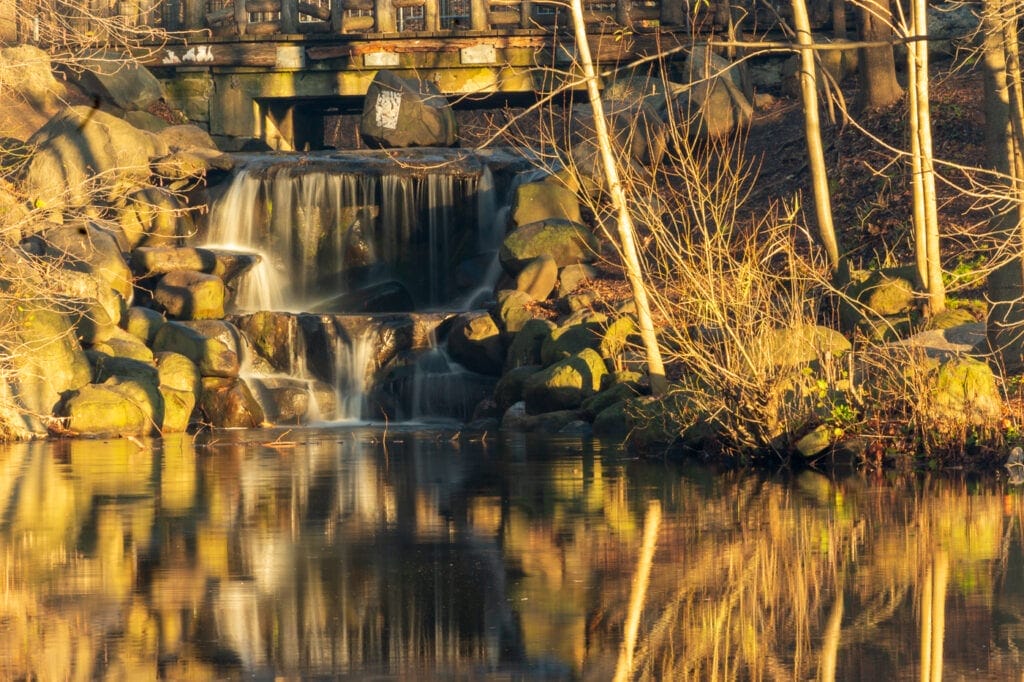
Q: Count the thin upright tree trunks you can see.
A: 4